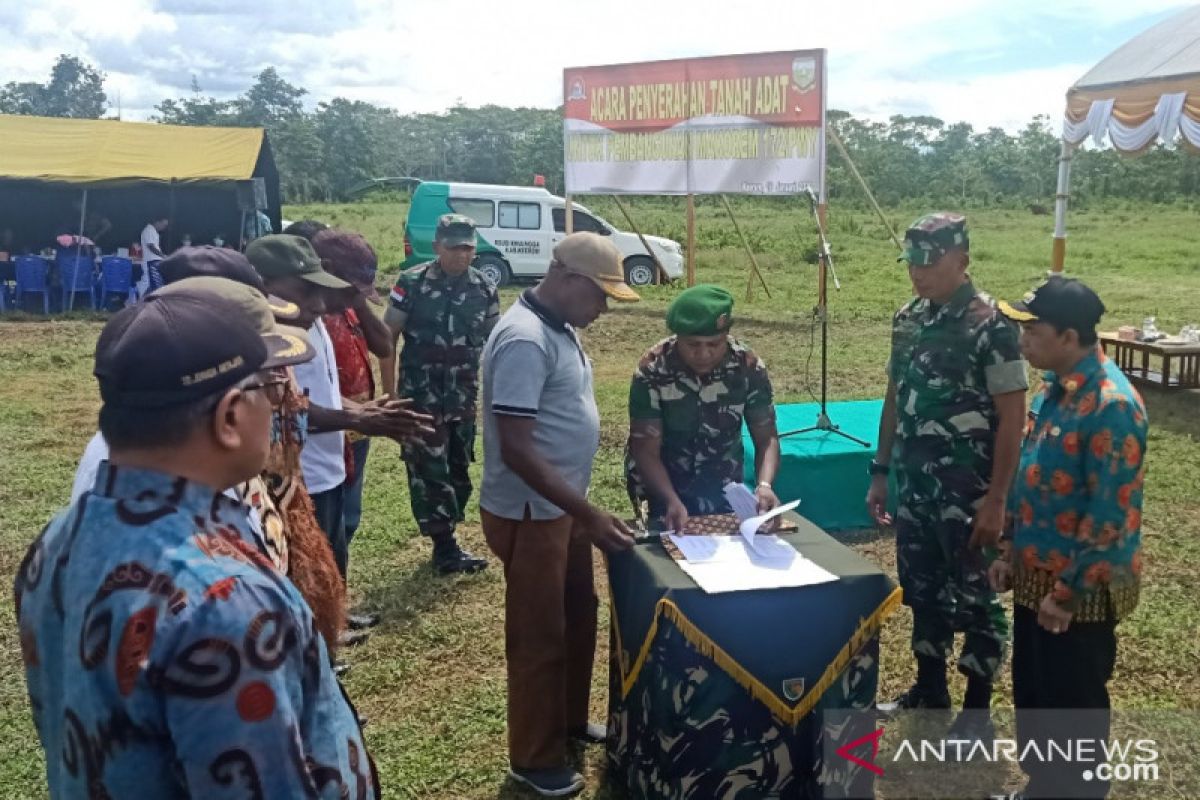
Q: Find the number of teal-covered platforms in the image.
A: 1